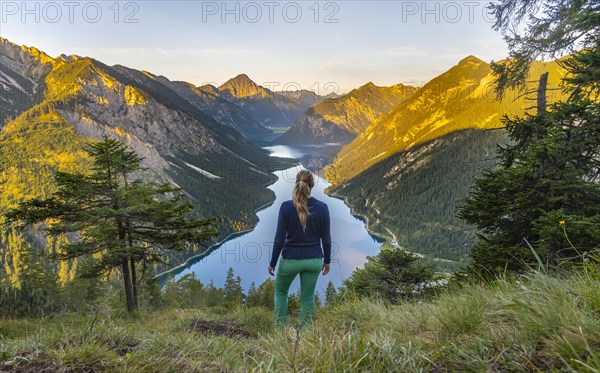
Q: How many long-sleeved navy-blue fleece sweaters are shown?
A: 1